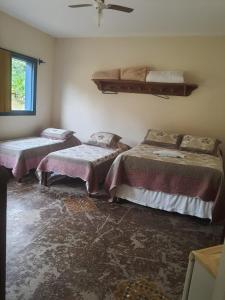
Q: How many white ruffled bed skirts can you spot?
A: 1